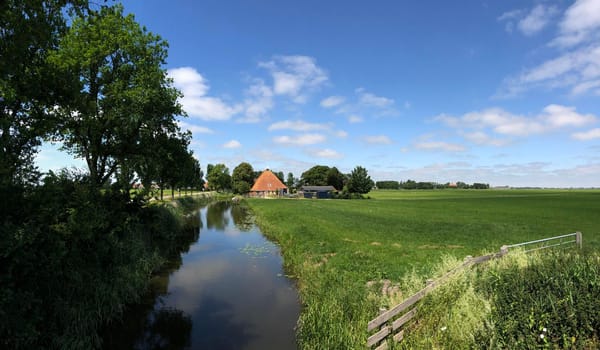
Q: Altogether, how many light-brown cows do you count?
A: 0